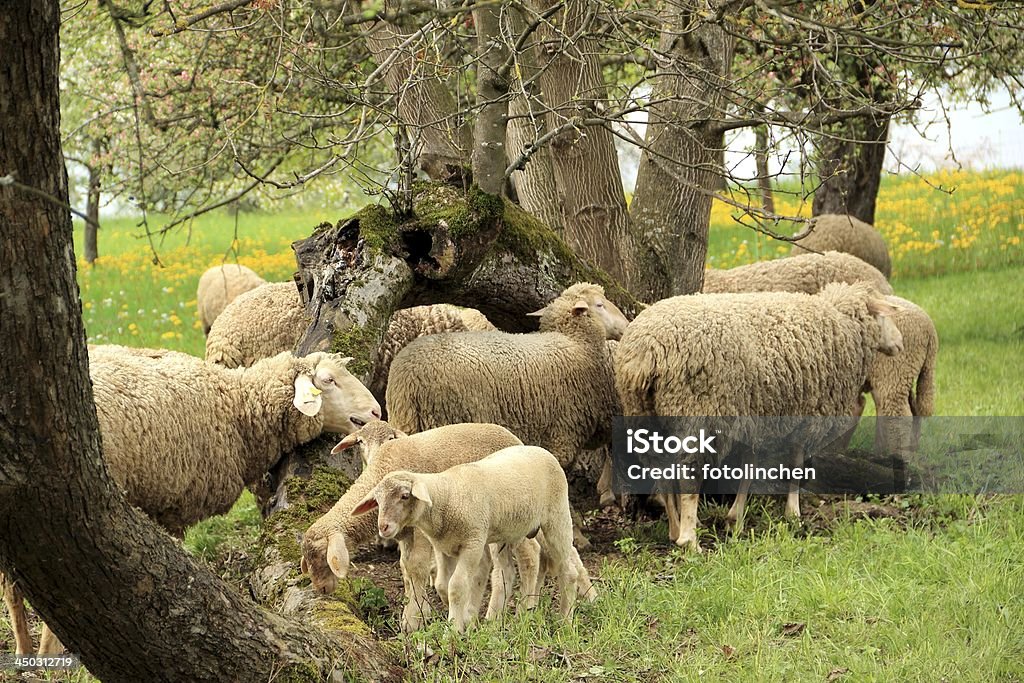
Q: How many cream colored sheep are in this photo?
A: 12